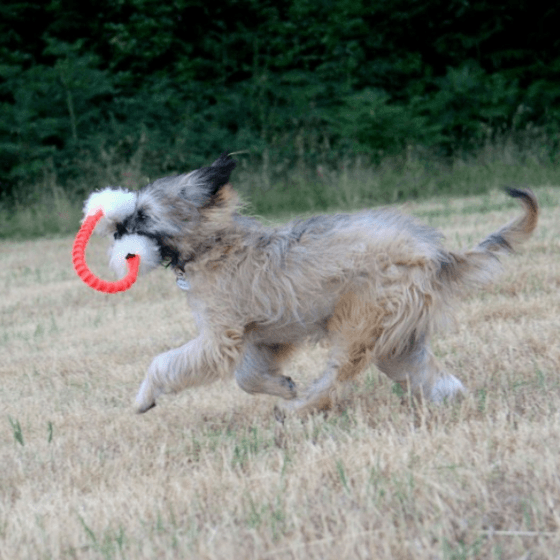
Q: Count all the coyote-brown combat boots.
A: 0